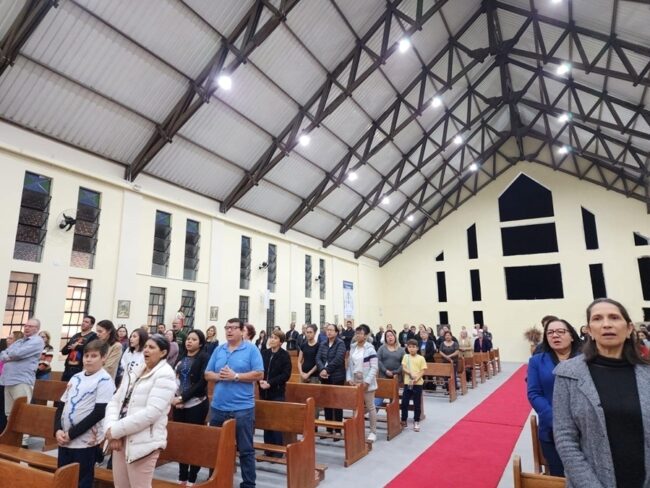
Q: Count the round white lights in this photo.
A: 13